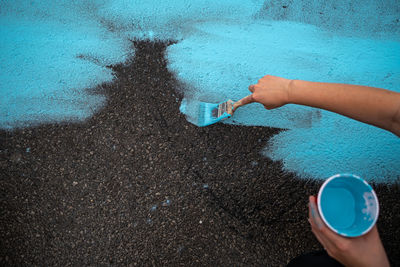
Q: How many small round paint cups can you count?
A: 1